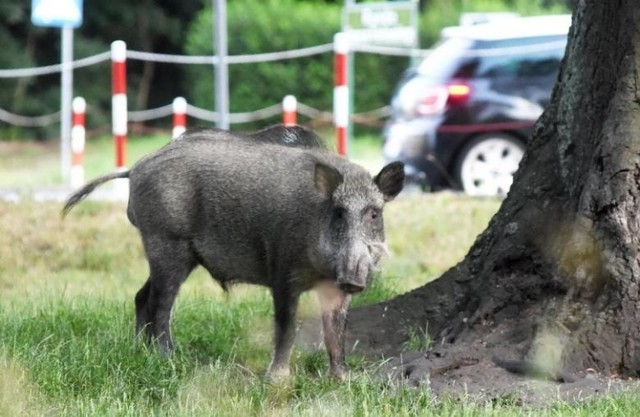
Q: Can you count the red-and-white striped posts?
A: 5